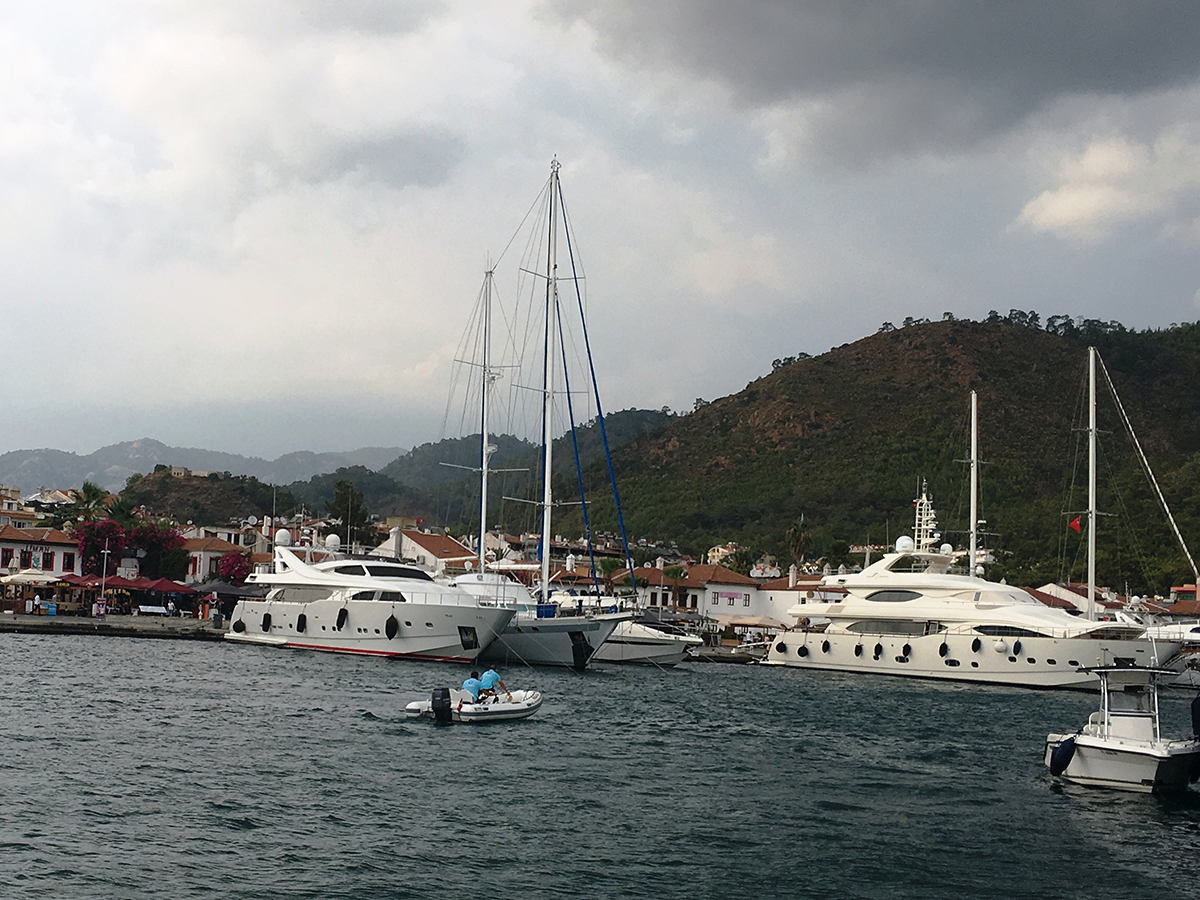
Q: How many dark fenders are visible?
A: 15